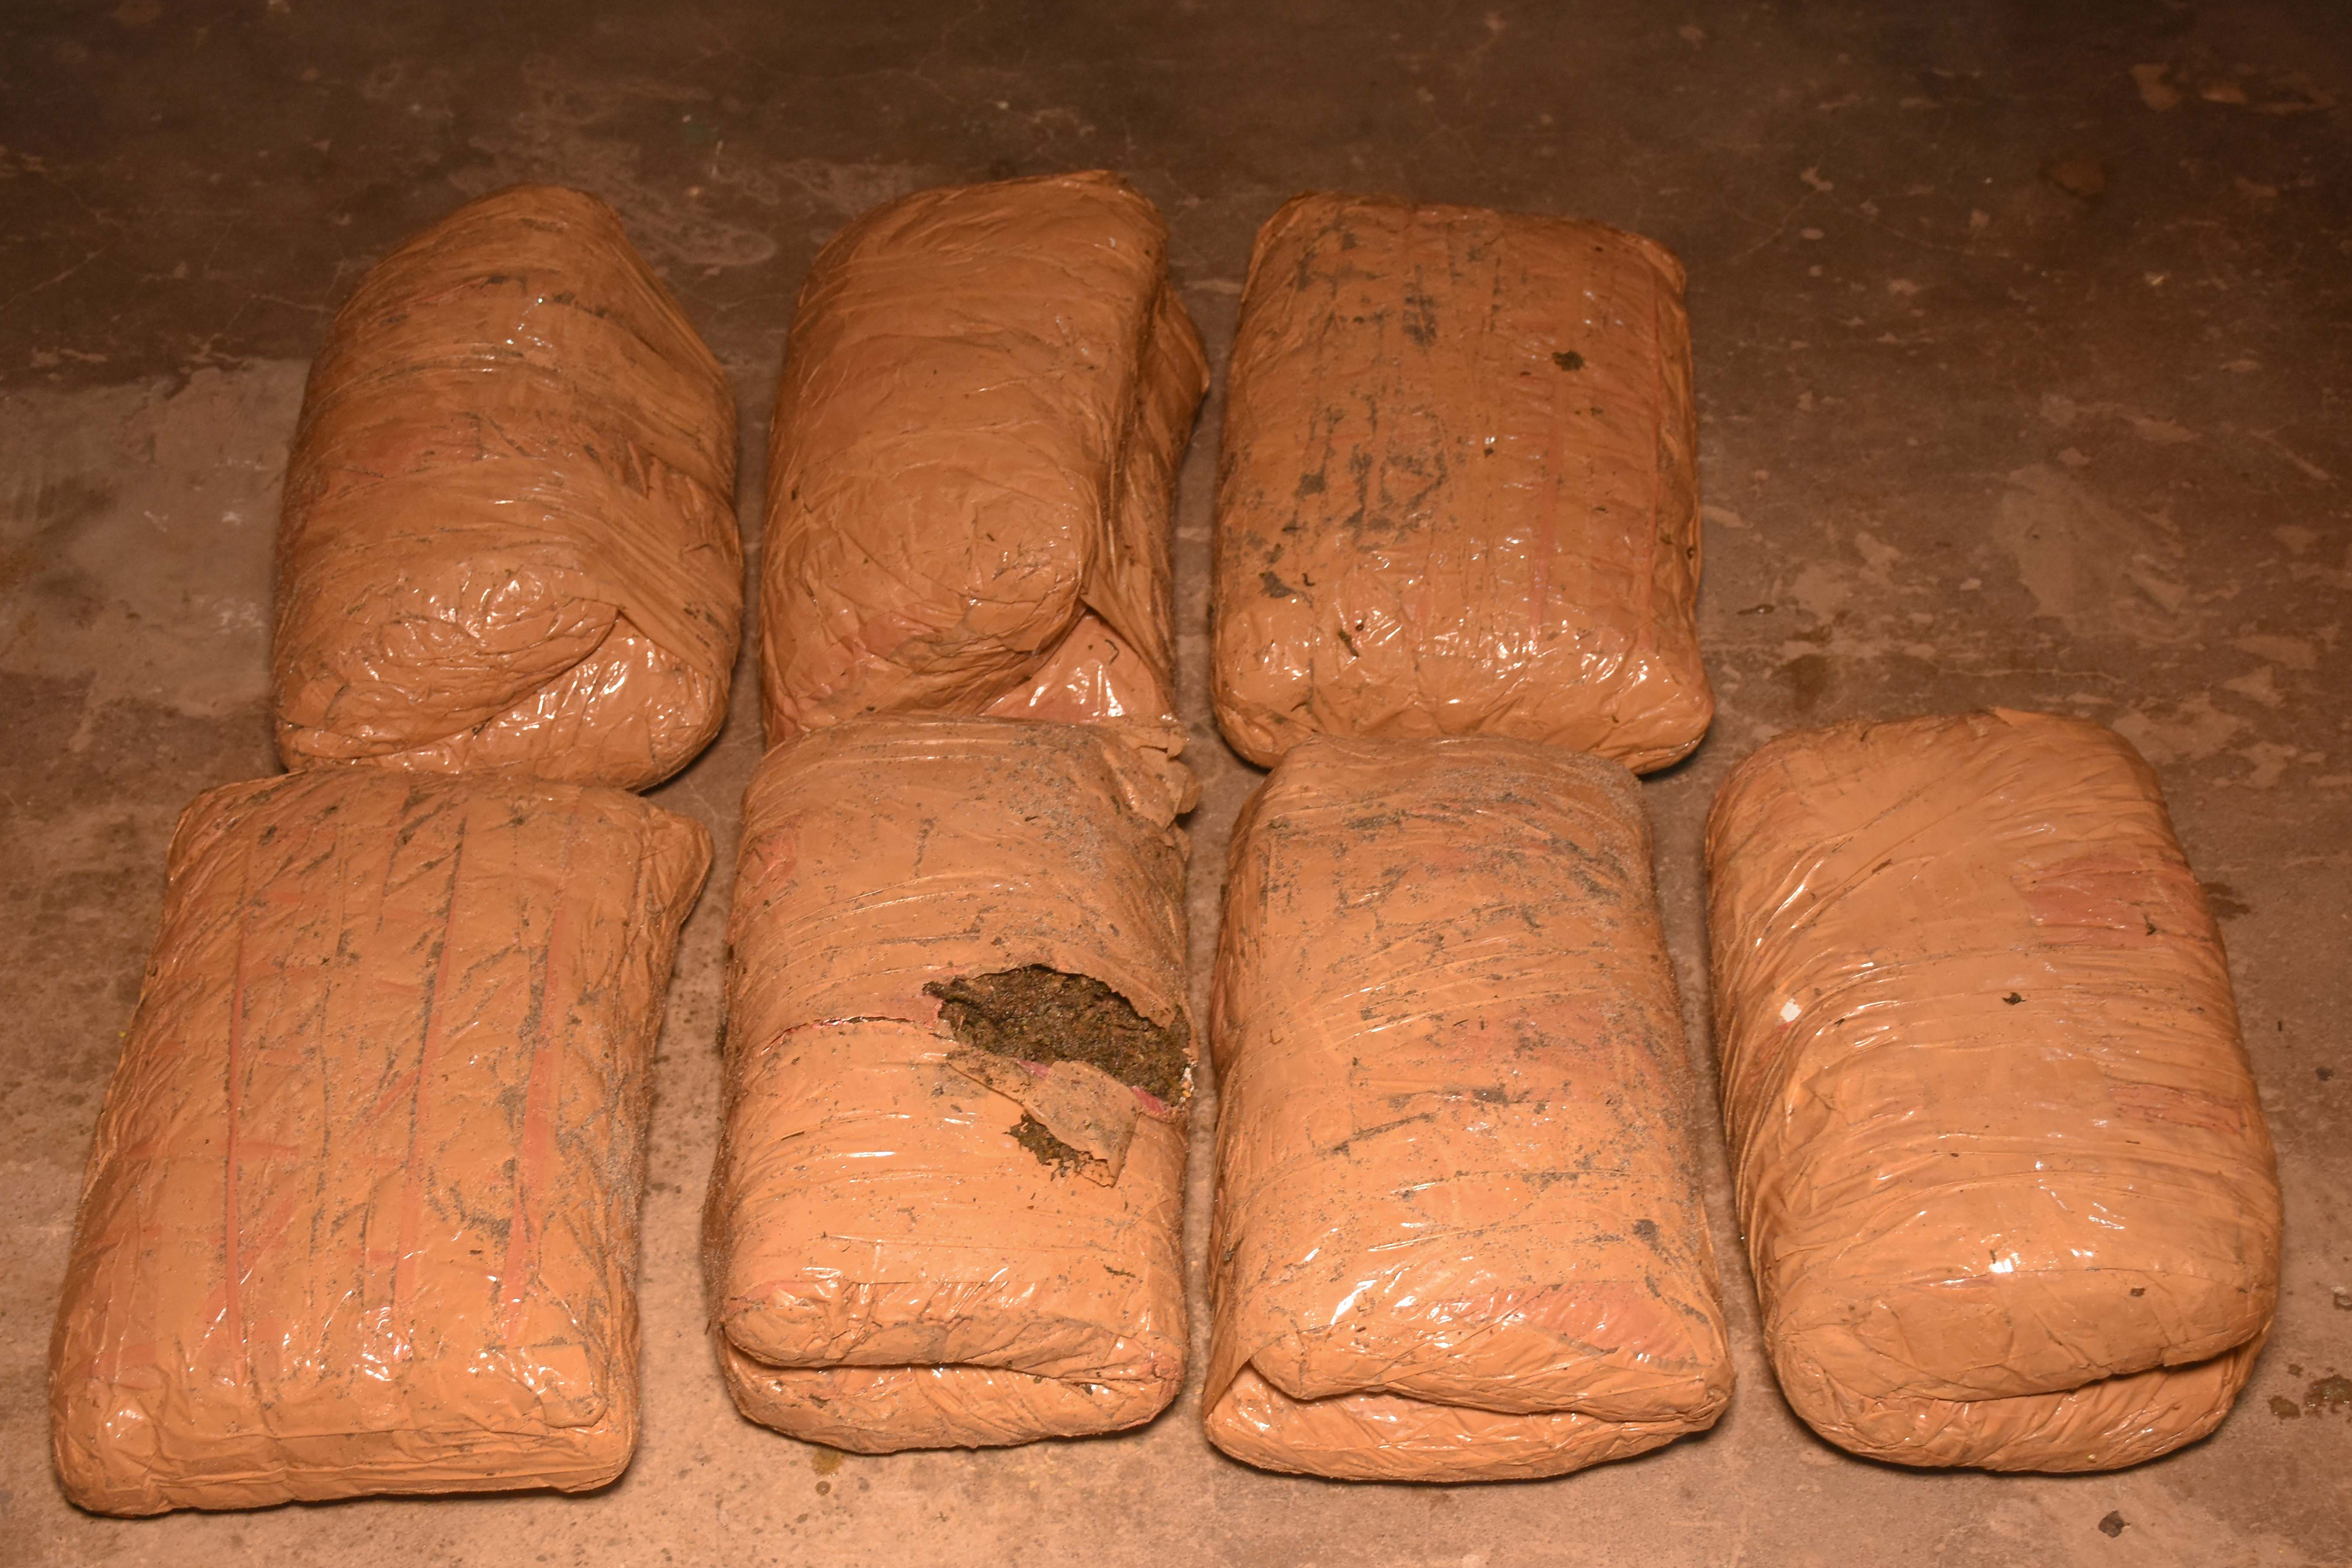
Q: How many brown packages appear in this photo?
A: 7